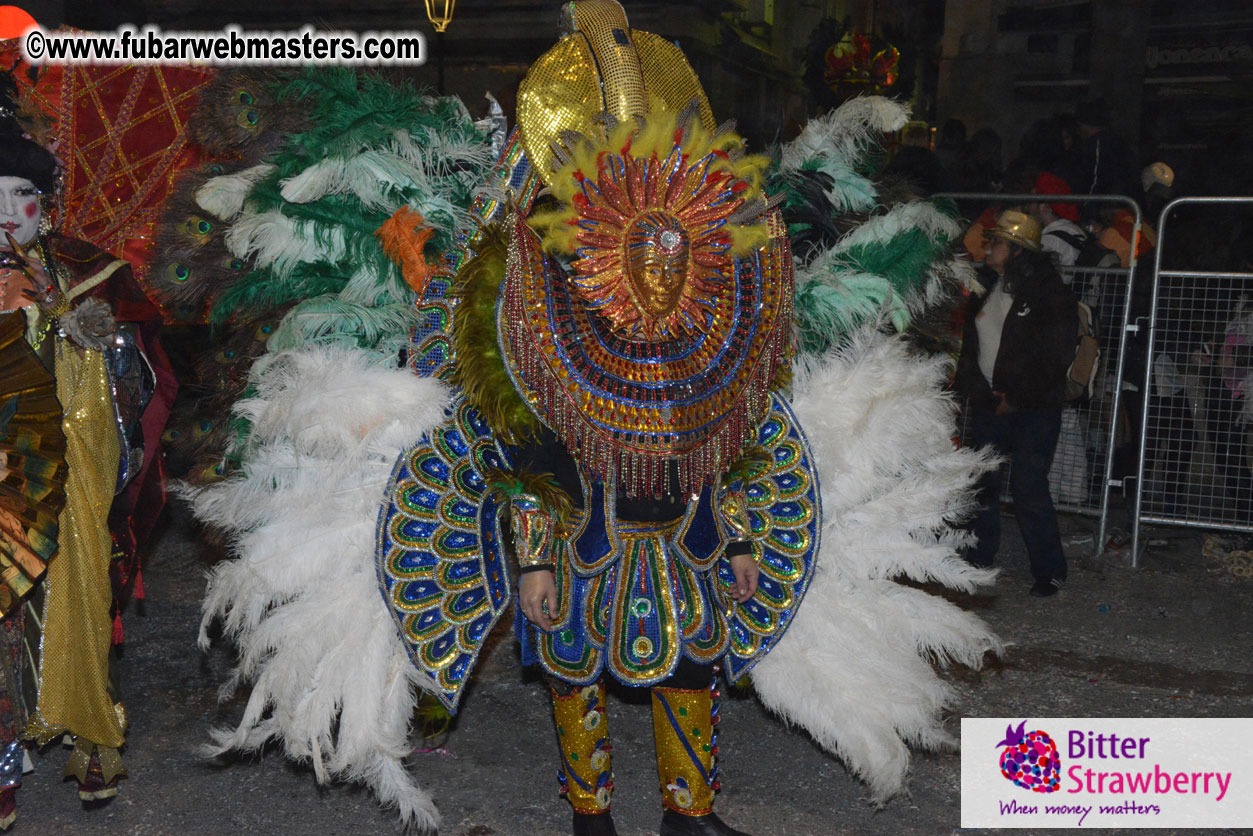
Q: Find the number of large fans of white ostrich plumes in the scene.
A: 2